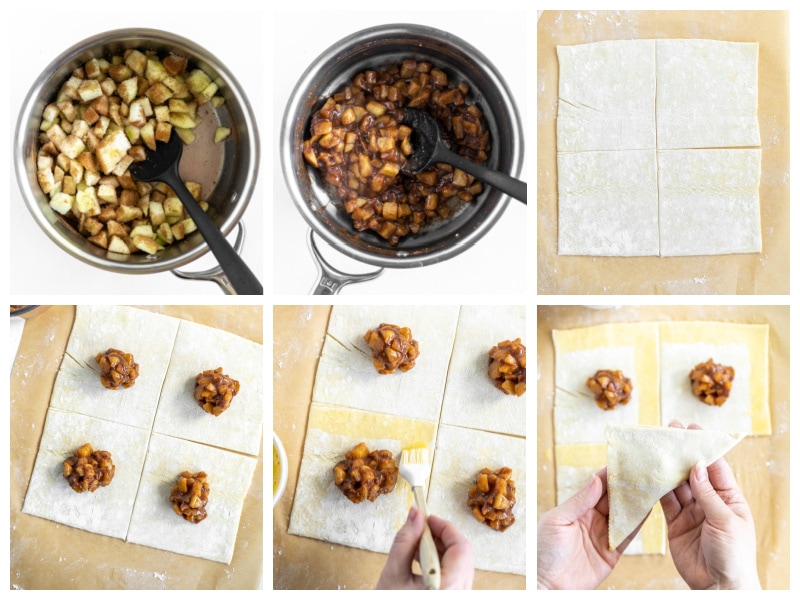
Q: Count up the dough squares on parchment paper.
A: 4